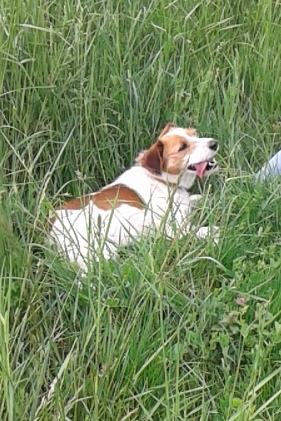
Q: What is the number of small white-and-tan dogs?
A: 1